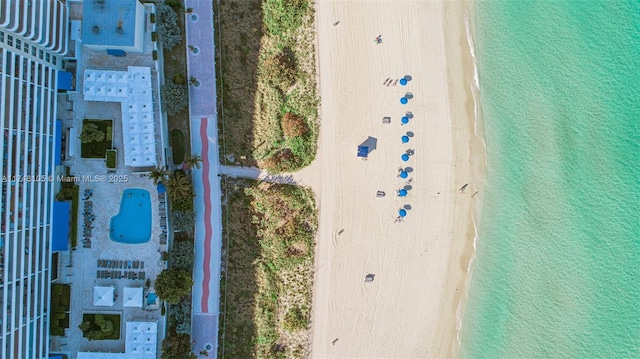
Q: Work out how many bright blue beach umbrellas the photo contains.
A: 8